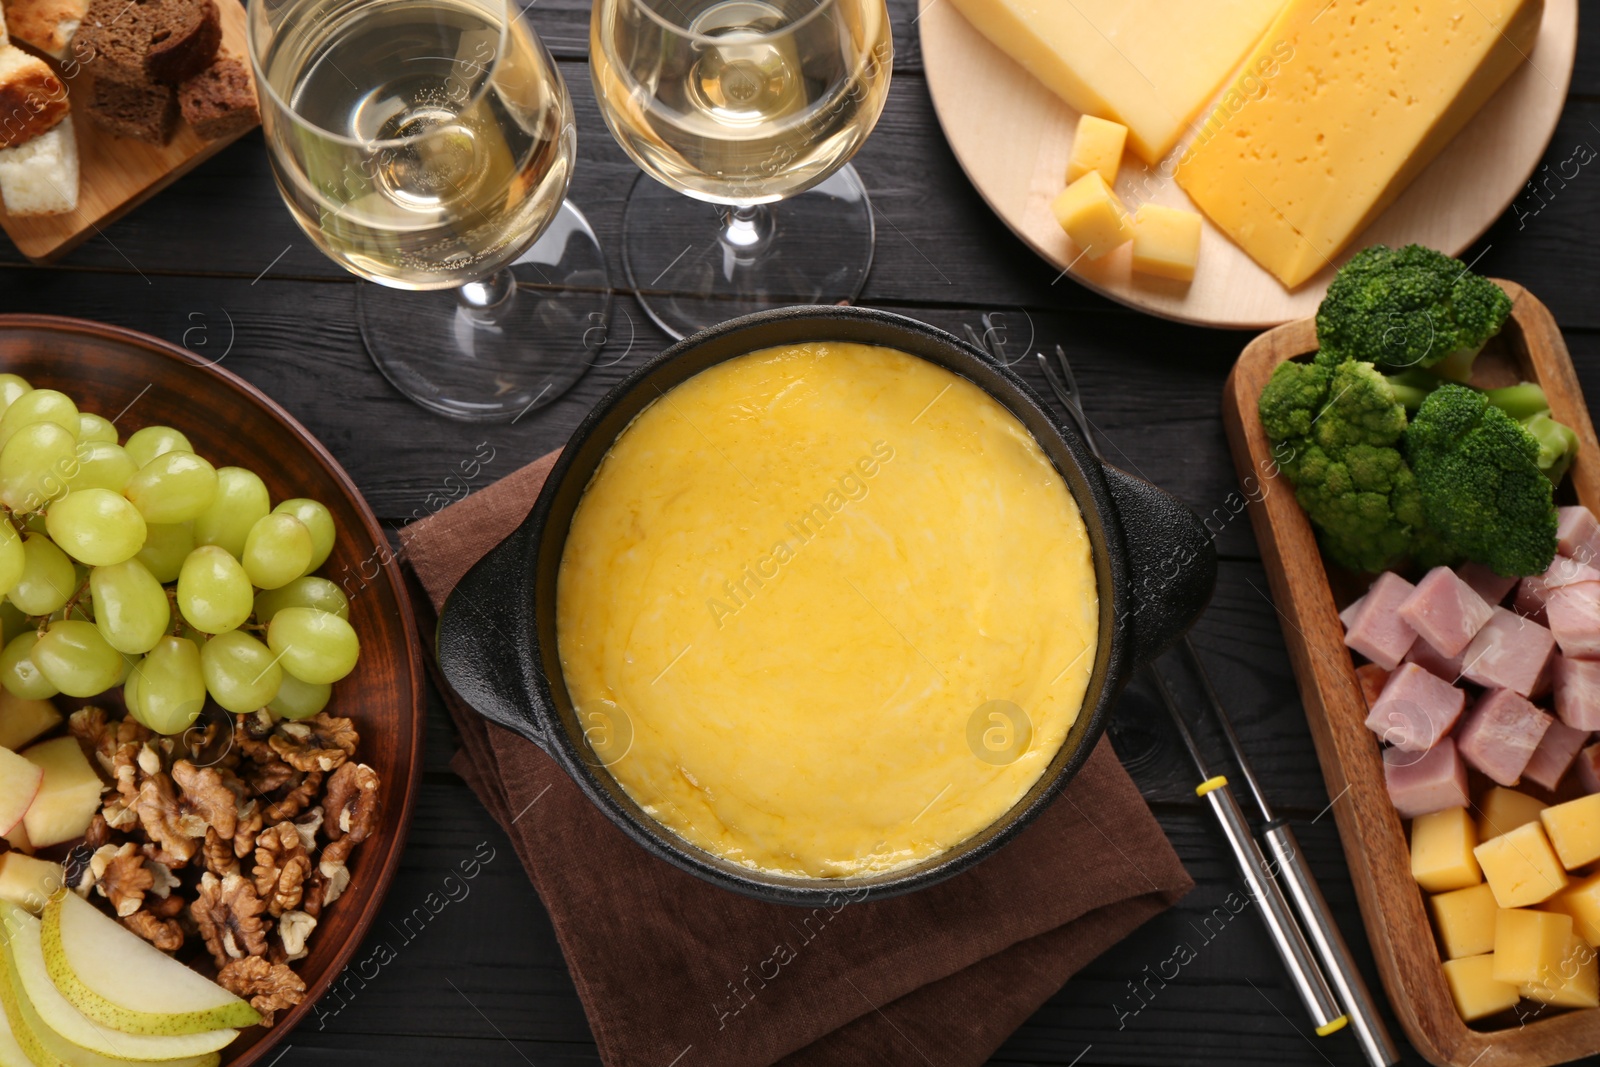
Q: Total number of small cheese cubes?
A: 12